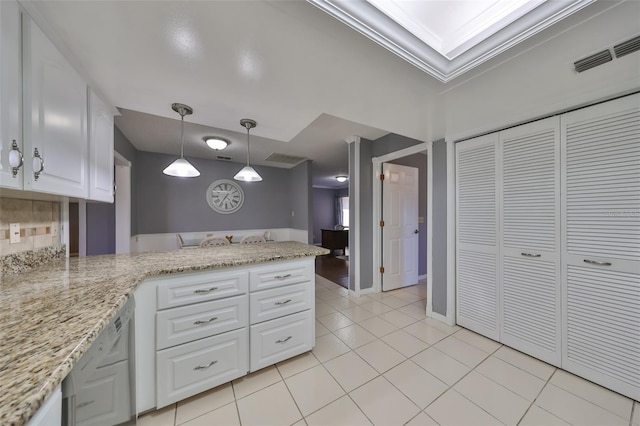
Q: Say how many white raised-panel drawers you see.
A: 6